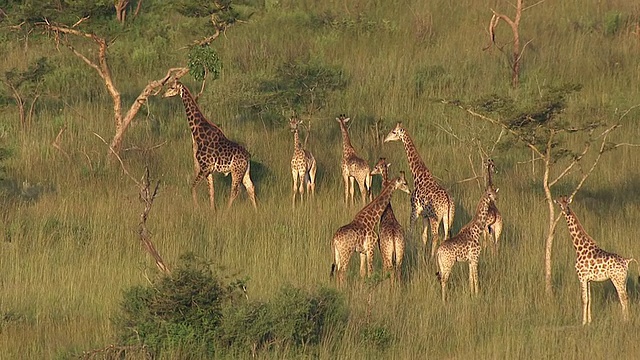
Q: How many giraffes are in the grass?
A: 9